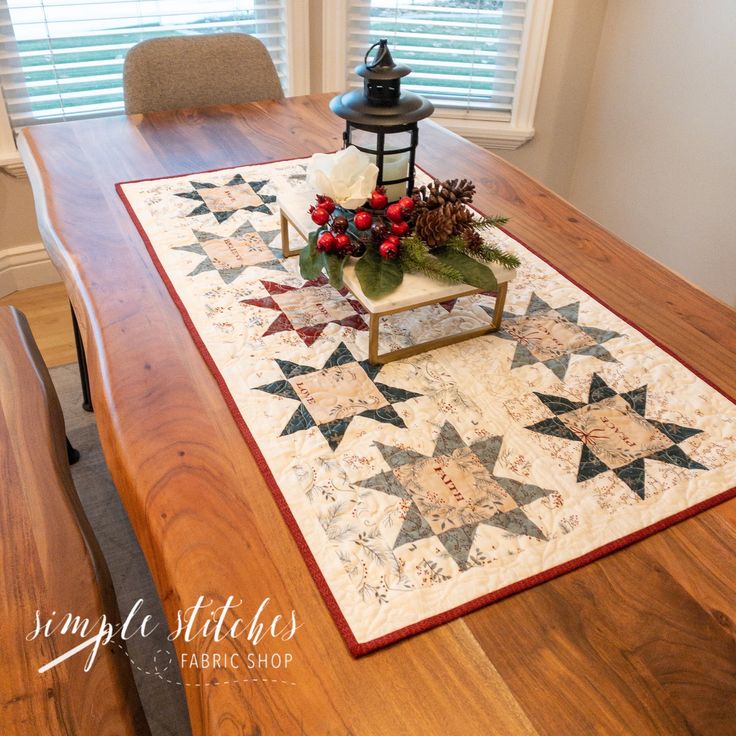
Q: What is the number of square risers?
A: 1